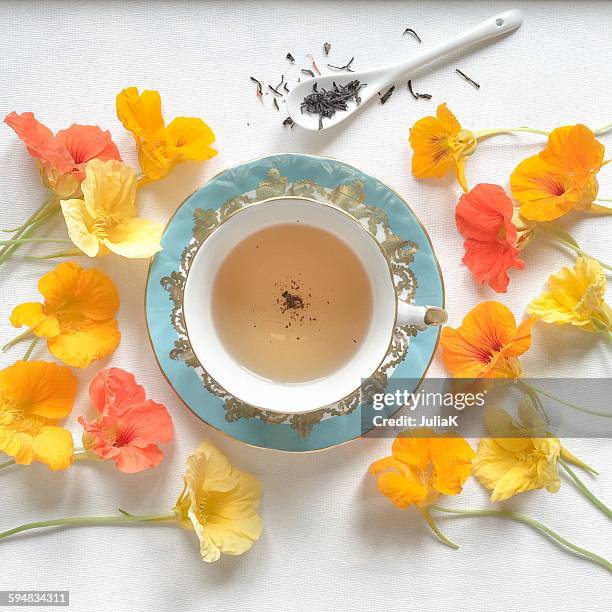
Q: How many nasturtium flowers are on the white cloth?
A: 14